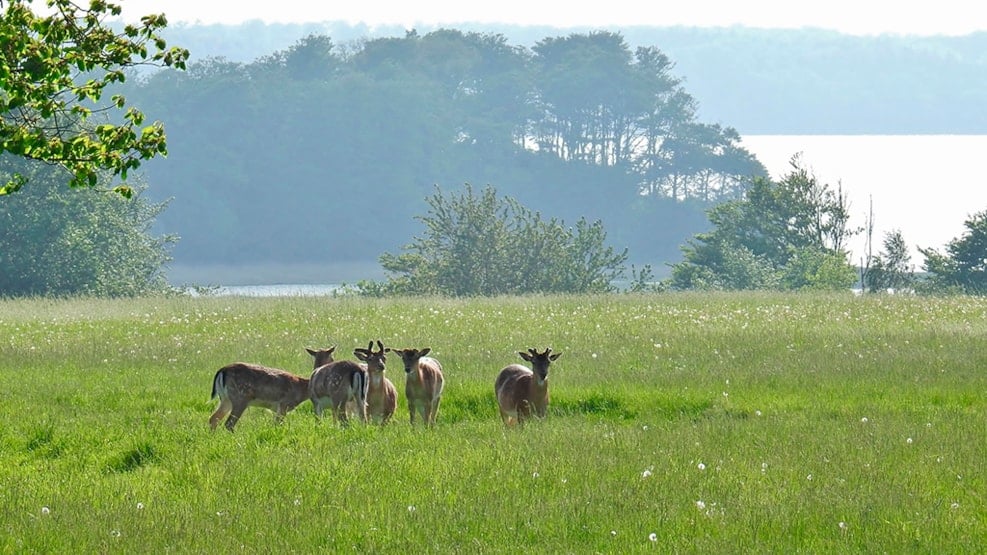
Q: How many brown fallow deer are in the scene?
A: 5